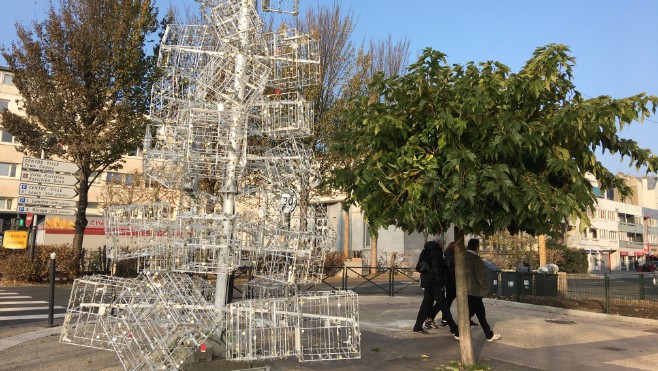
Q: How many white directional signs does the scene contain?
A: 5